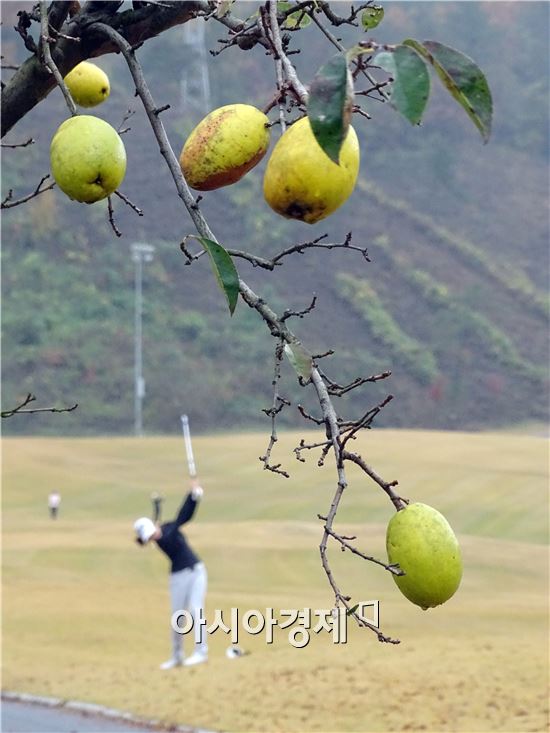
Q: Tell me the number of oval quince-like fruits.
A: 5